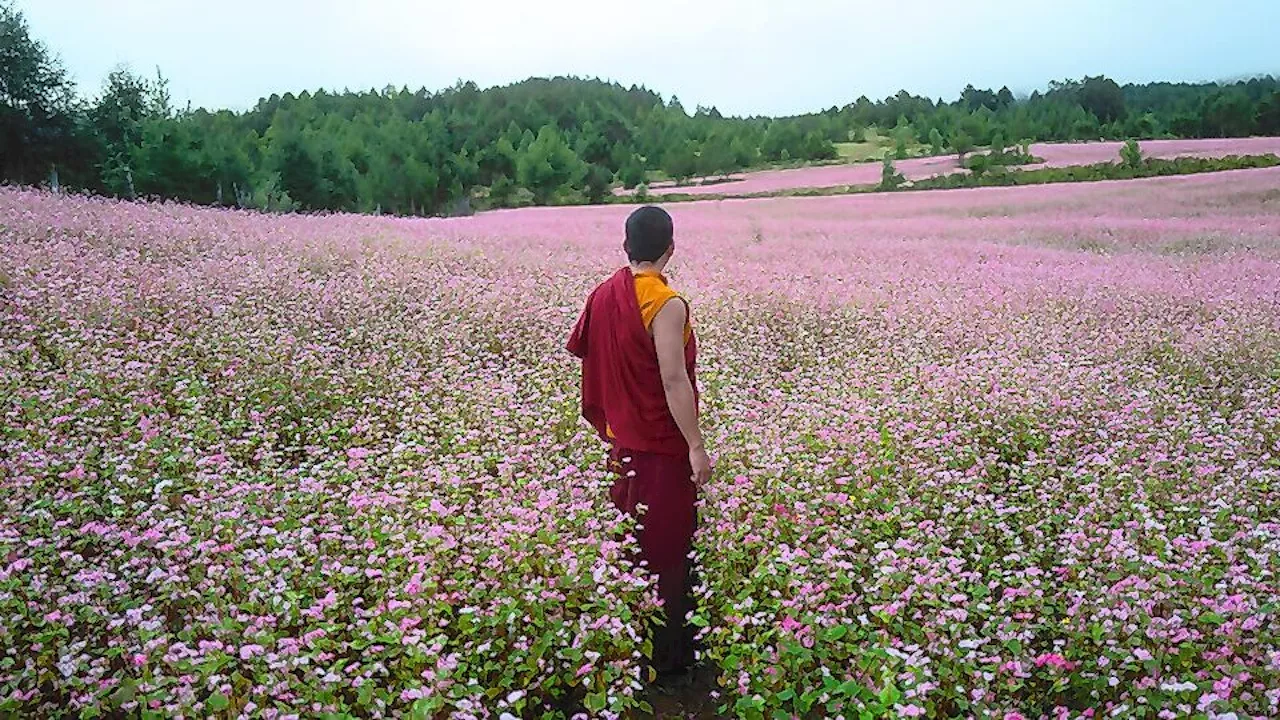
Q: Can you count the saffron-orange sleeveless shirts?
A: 1